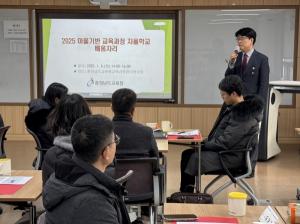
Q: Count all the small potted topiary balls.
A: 0